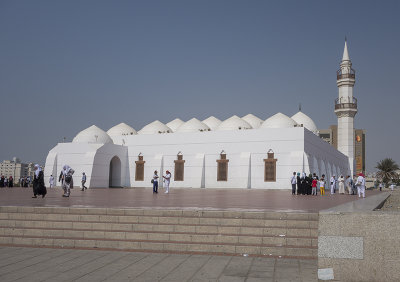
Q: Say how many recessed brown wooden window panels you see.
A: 4